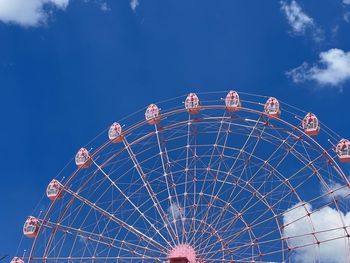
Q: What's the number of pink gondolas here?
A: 11